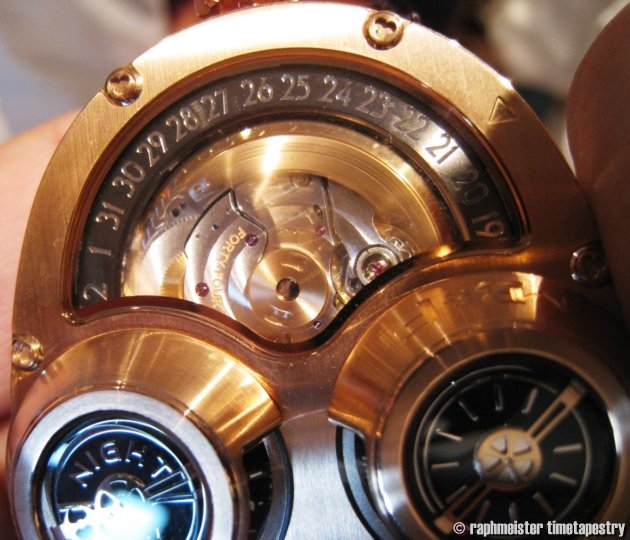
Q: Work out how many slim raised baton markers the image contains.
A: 11